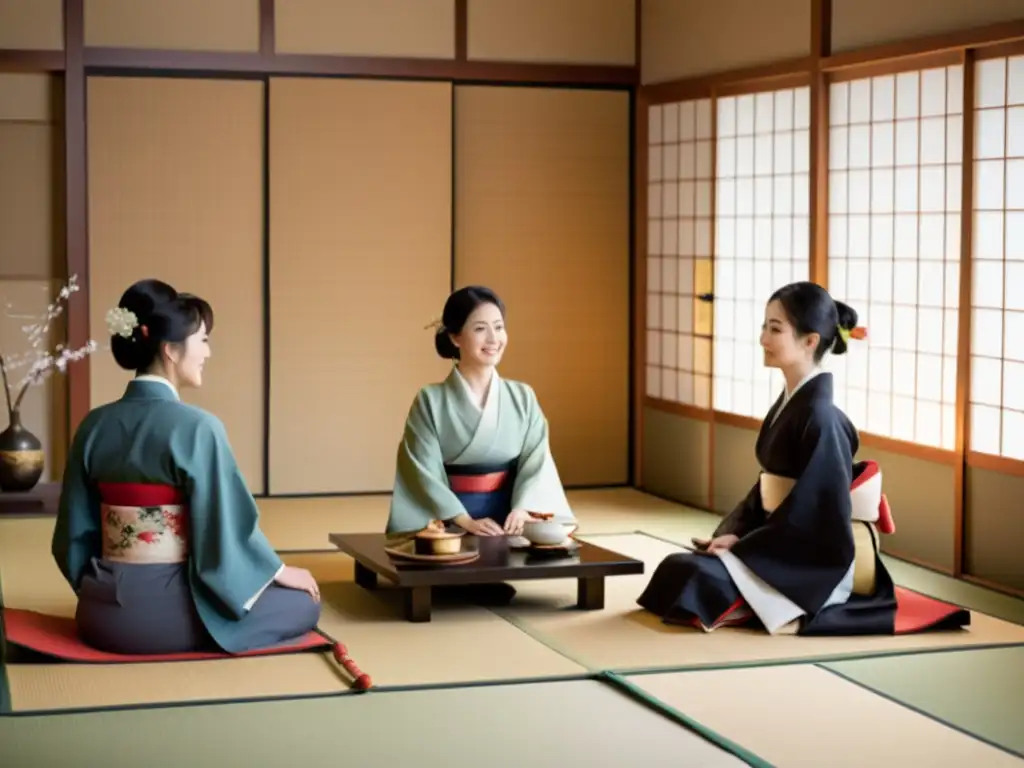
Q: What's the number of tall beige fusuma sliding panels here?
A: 3